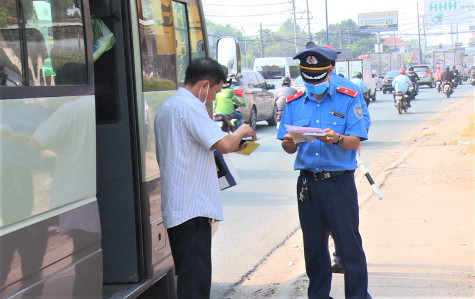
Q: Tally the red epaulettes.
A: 2